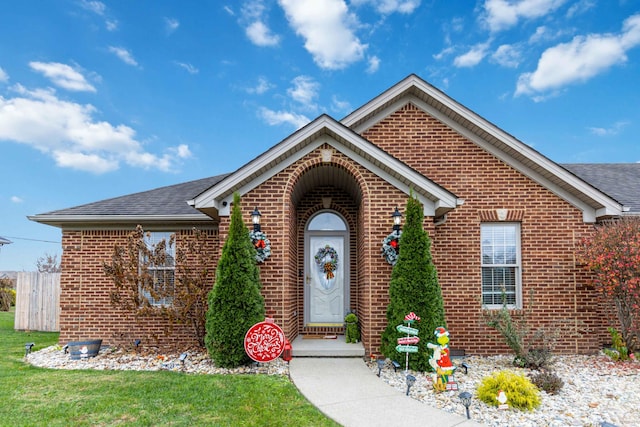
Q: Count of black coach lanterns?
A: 2